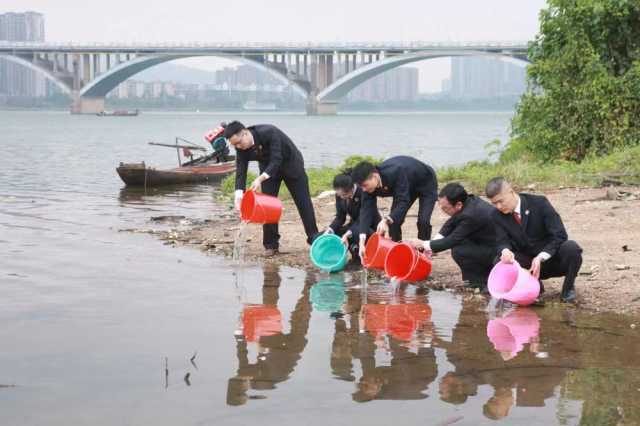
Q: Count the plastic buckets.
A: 5